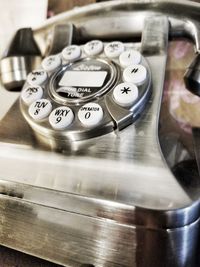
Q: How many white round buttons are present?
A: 12